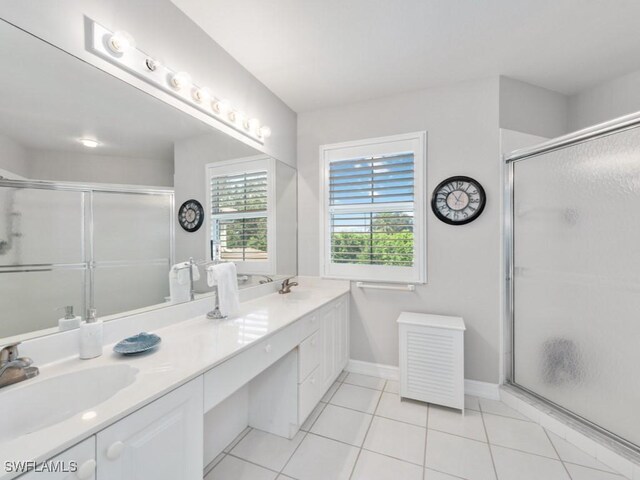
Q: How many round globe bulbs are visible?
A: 7